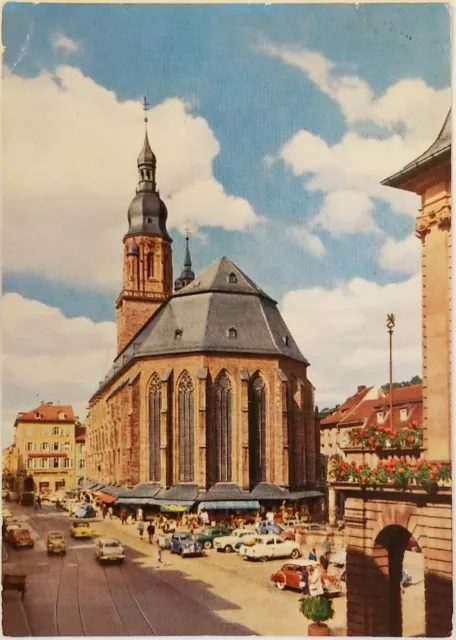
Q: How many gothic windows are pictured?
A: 4